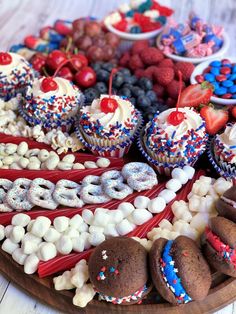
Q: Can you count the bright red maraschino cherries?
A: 4